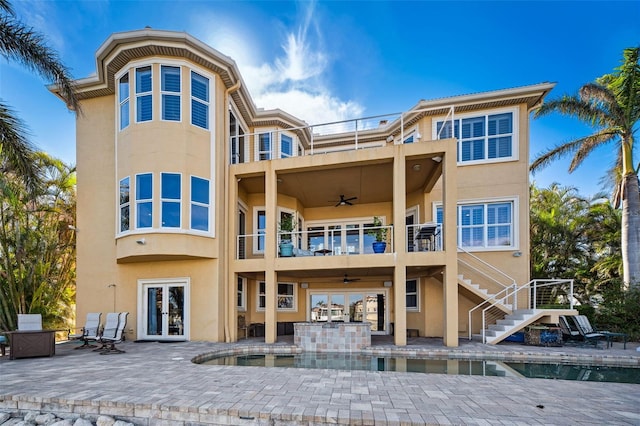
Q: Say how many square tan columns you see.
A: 4